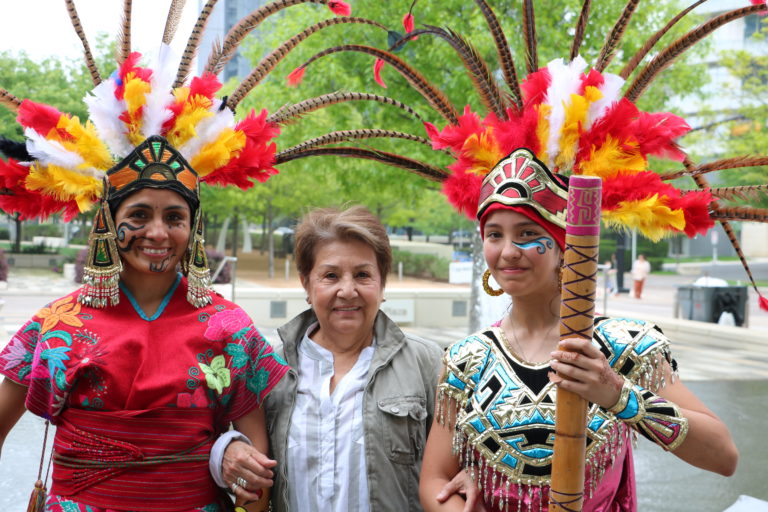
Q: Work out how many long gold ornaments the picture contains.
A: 2